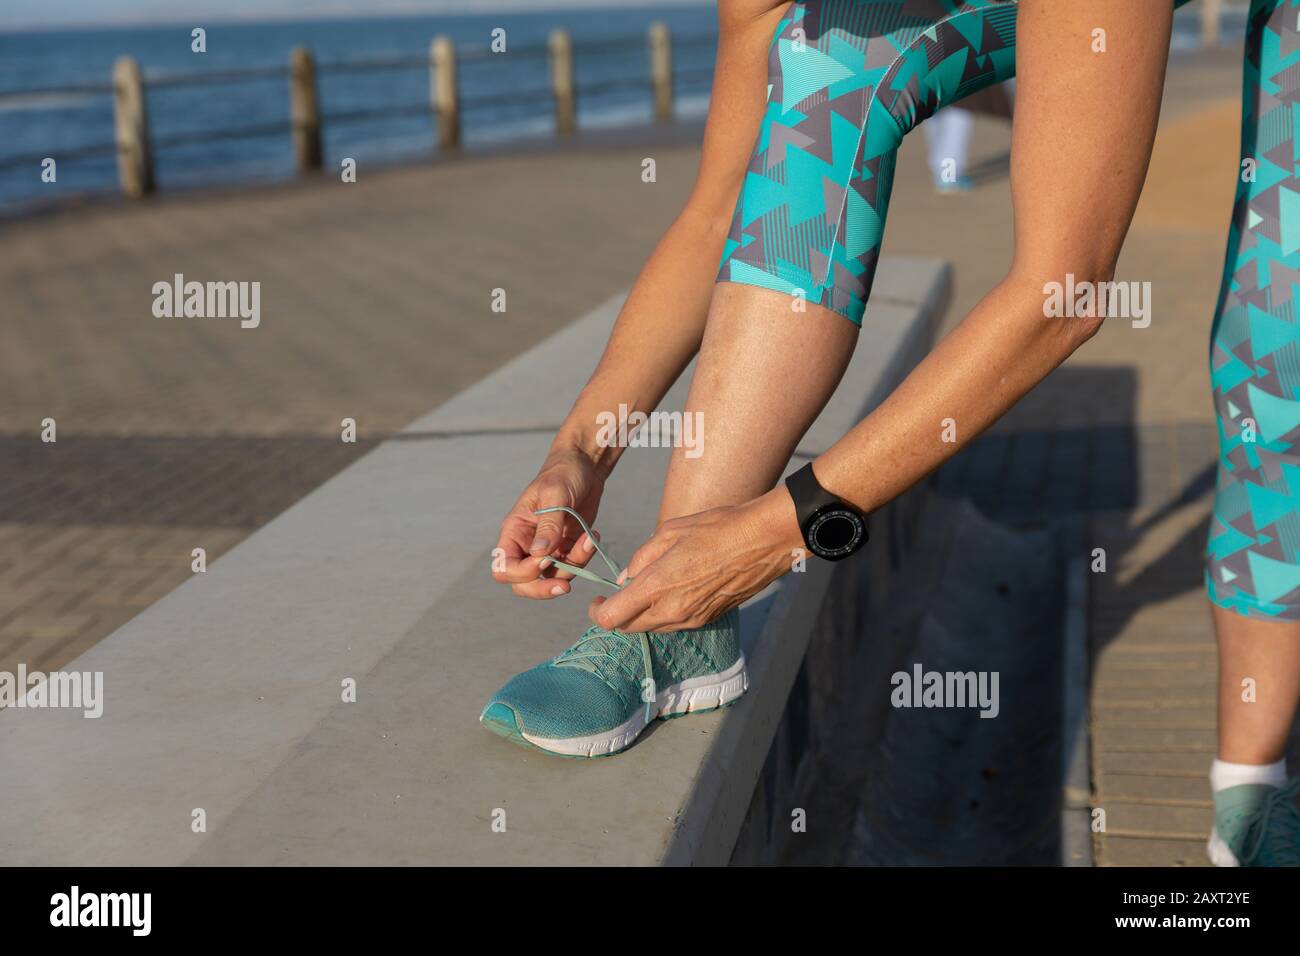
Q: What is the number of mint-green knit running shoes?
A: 2